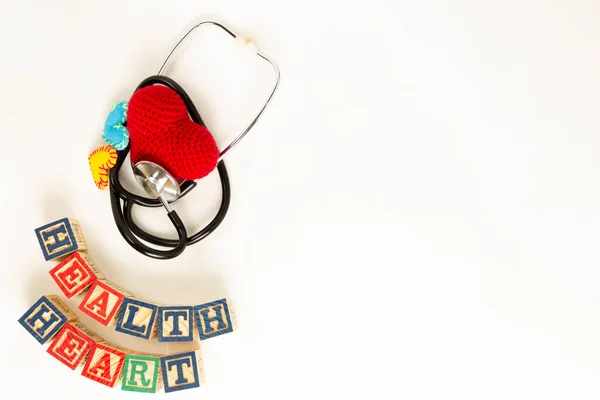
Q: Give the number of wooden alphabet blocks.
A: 11